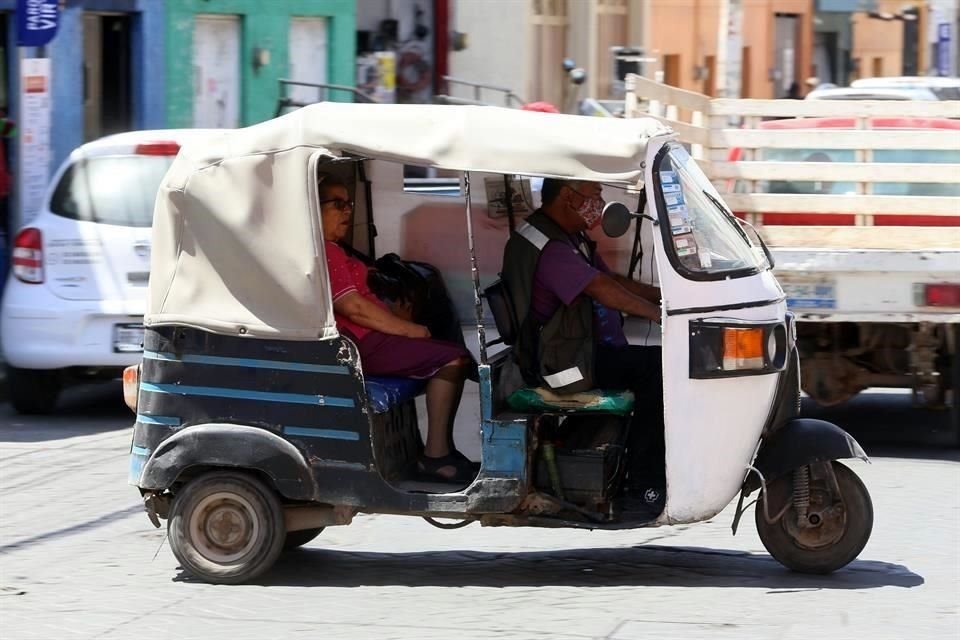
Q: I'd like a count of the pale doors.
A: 2